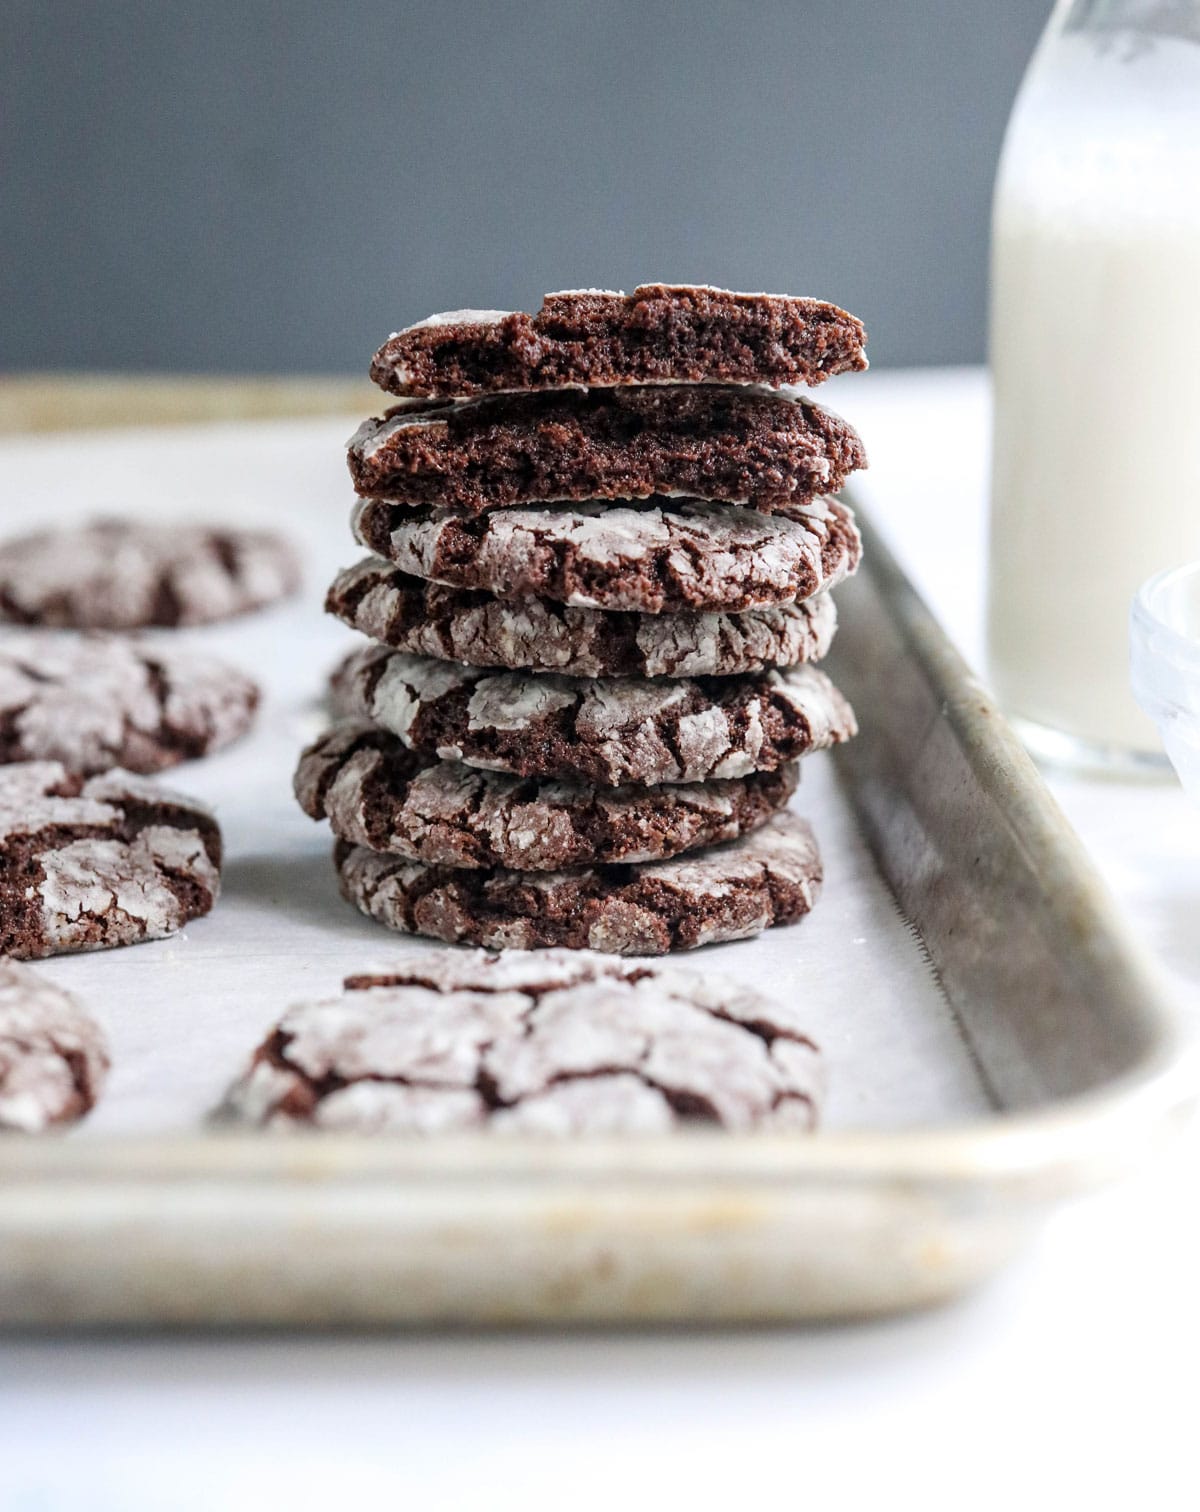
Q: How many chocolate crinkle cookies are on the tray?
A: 12